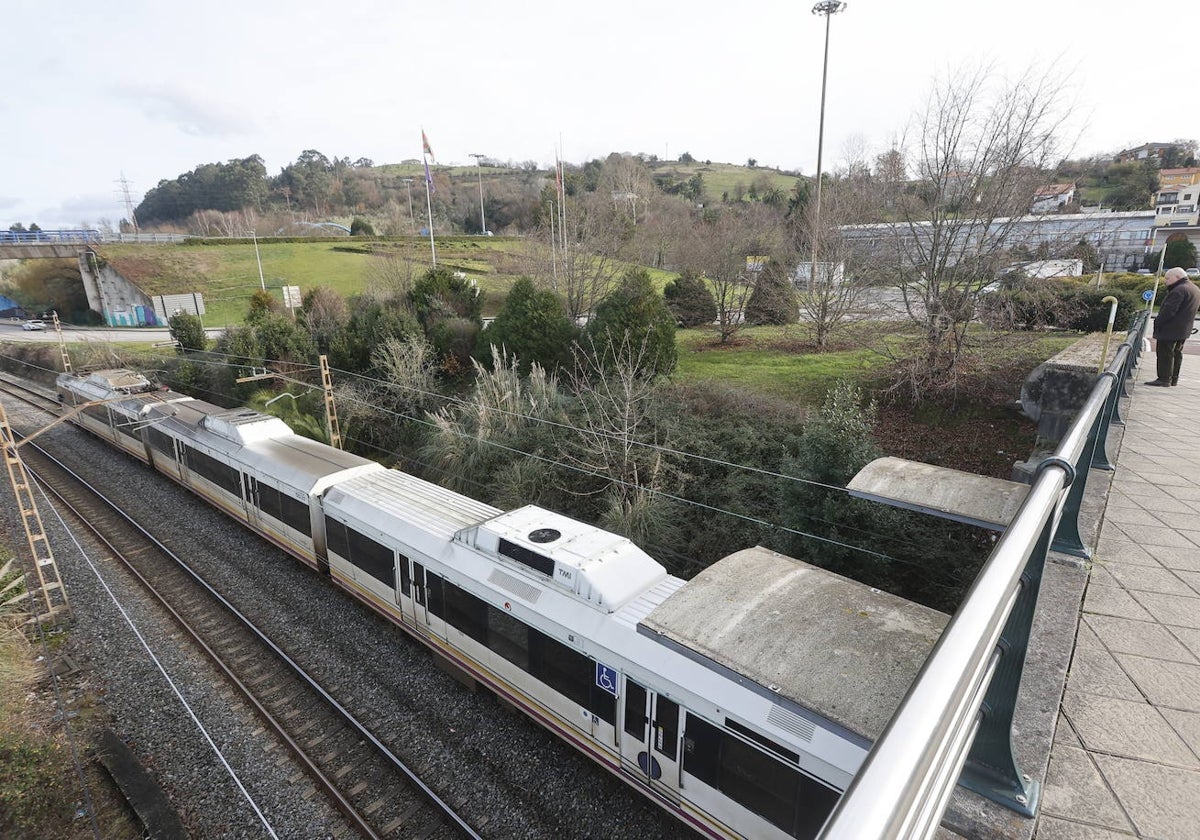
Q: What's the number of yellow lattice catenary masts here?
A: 3